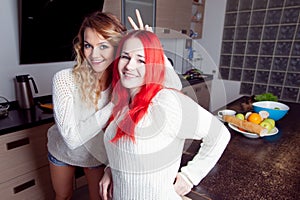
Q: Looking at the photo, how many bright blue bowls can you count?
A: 1